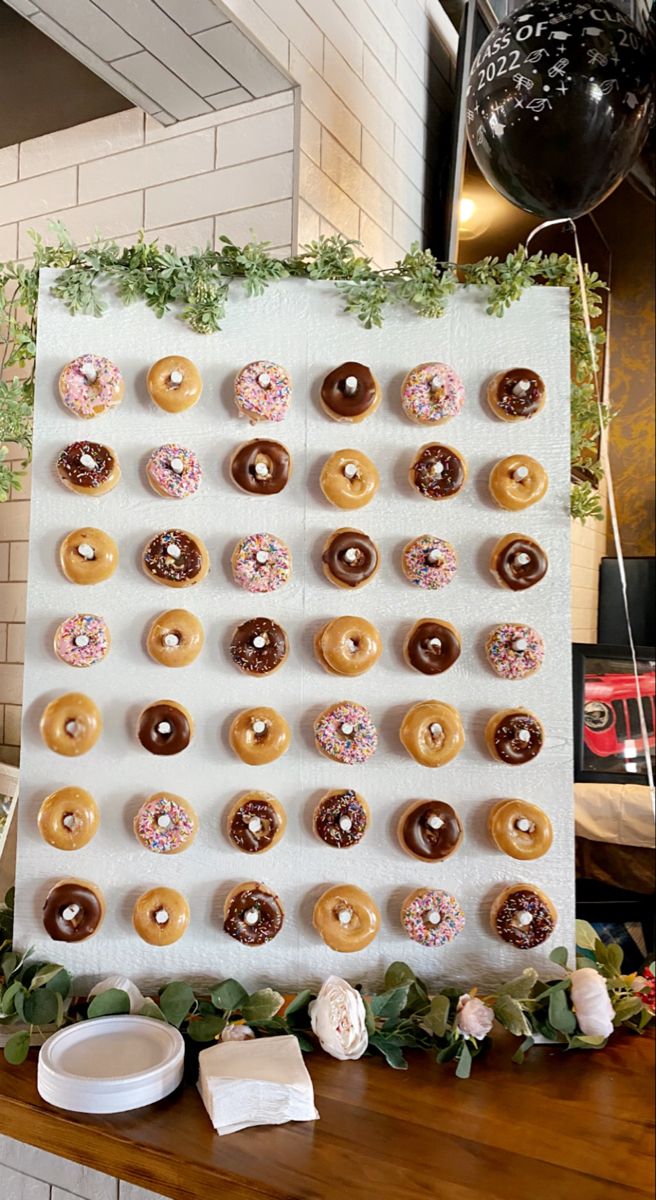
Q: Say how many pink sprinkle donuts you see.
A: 11